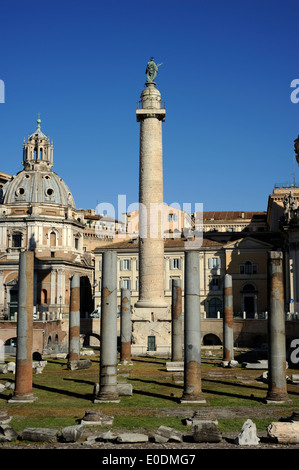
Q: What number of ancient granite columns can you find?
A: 8